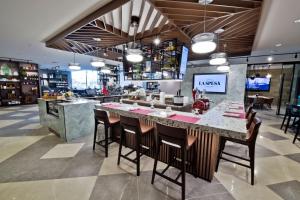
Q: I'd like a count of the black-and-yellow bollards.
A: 0